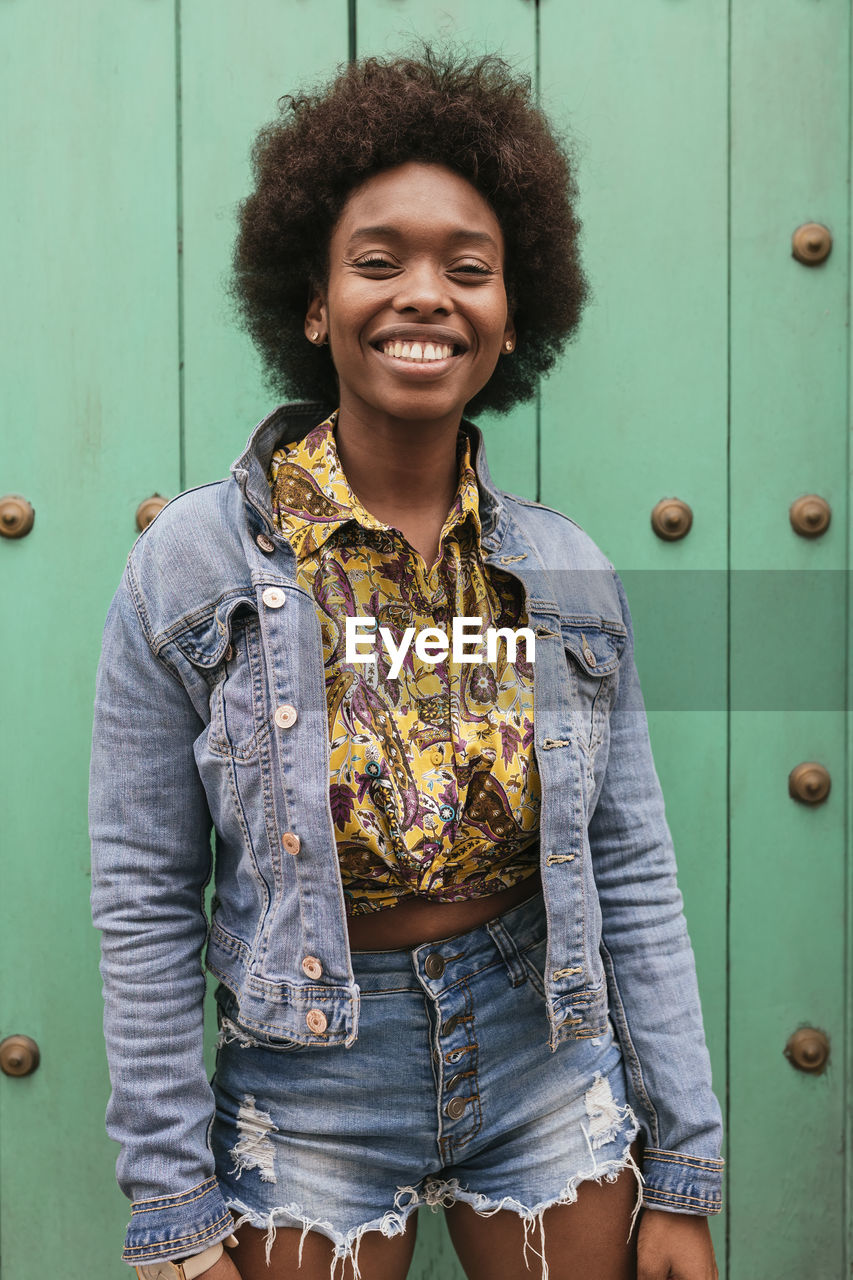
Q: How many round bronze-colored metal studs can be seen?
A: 8